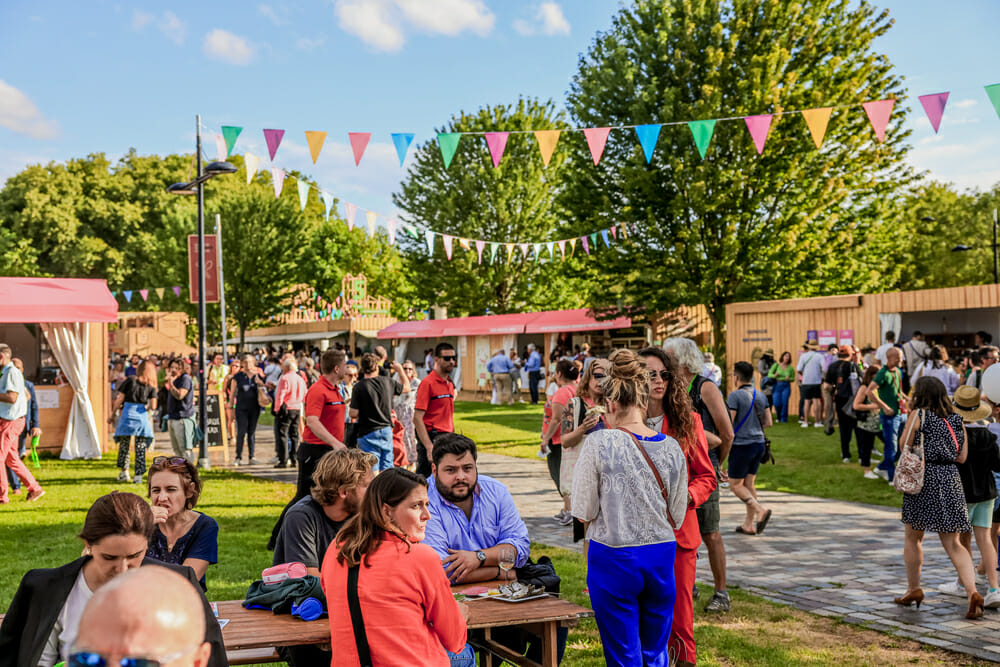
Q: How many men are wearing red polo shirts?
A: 2